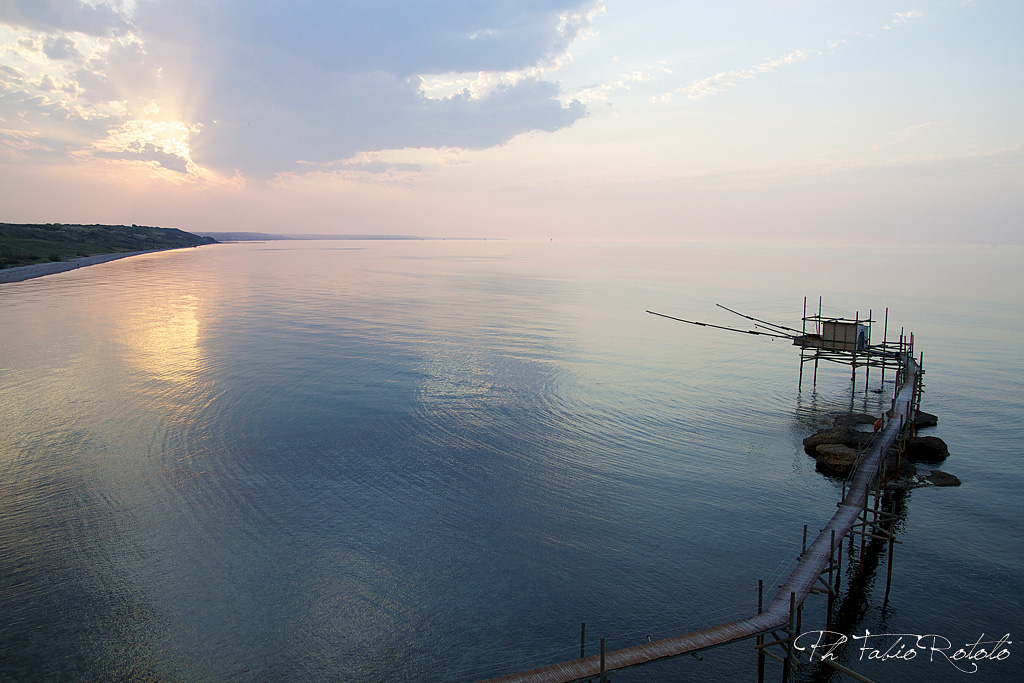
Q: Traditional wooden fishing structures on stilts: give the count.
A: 1